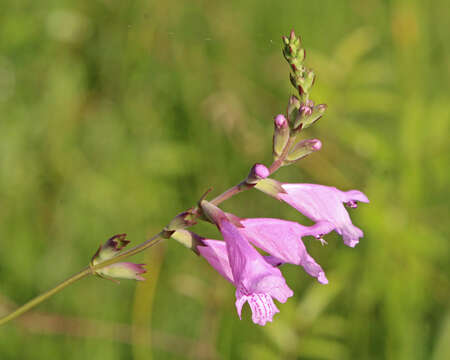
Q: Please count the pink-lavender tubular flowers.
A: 4